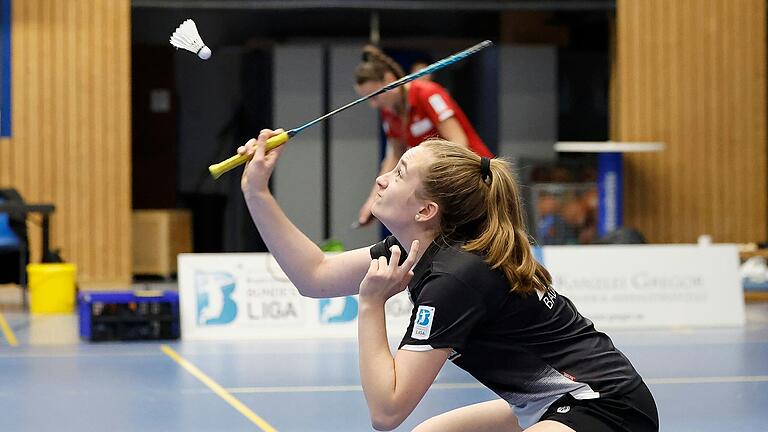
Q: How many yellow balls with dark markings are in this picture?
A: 0